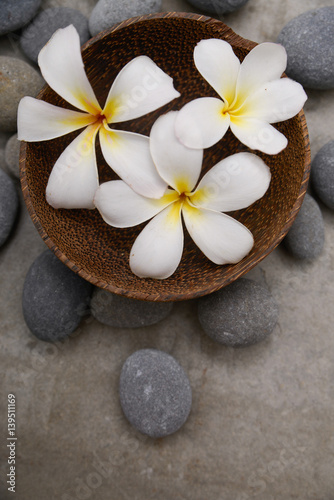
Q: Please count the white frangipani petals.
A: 15